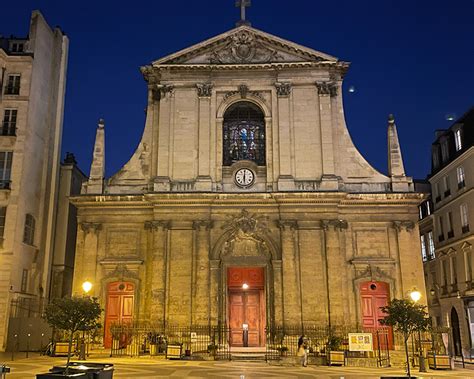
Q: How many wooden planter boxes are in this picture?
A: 4